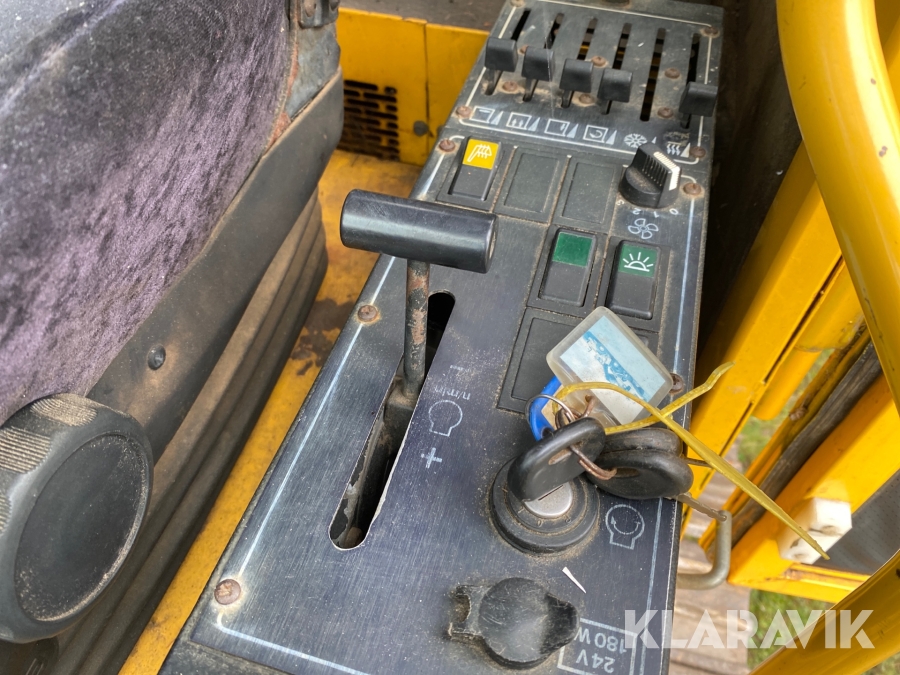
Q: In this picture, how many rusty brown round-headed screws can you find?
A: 15